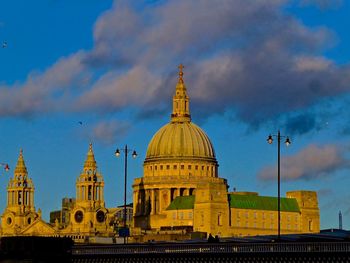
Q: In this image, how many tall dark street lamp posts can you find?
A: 2